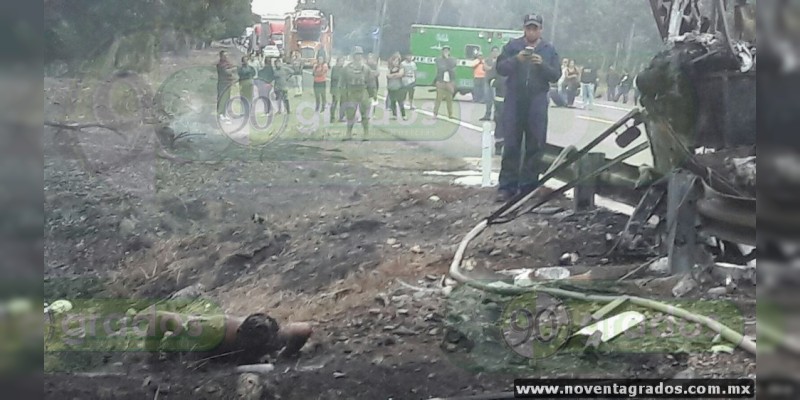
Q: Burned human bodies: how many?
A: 1